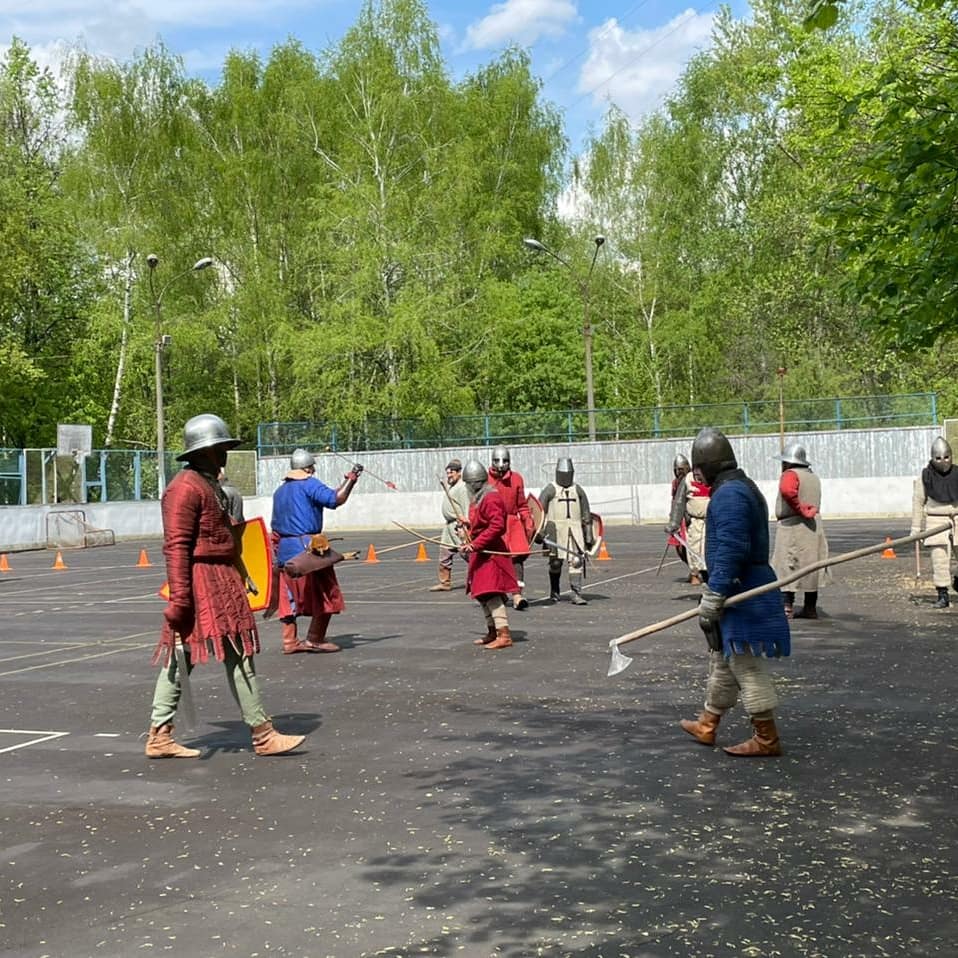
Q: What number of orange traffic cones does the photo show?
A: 7